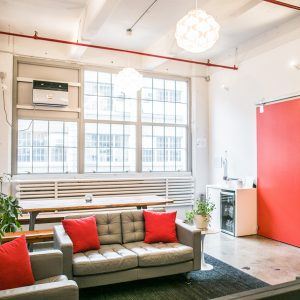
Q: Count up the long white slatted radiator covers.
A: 1